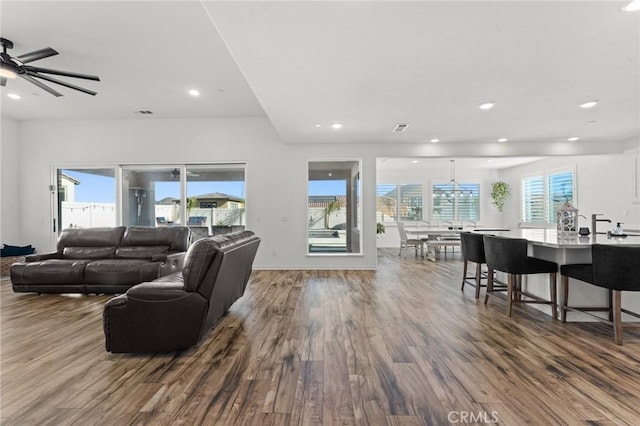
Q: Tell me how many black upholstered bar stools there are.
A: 3